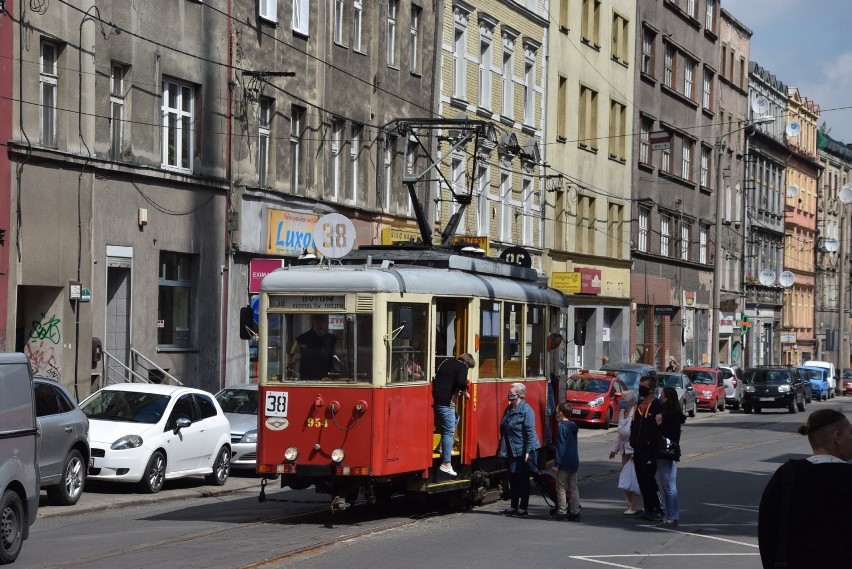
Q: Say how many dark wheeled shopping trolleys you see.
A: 1